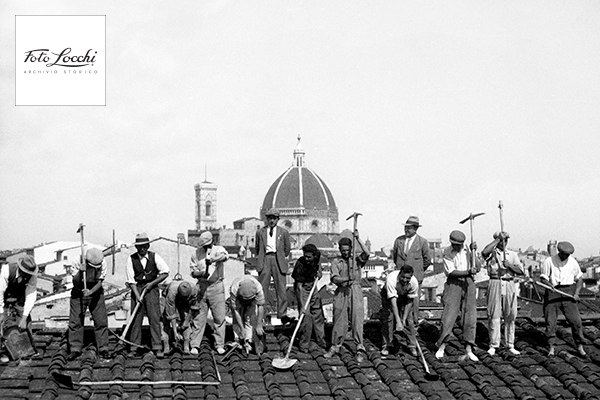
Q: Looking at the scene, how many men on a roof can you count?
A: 14